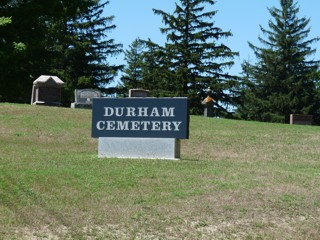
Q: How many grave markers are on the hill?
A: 5